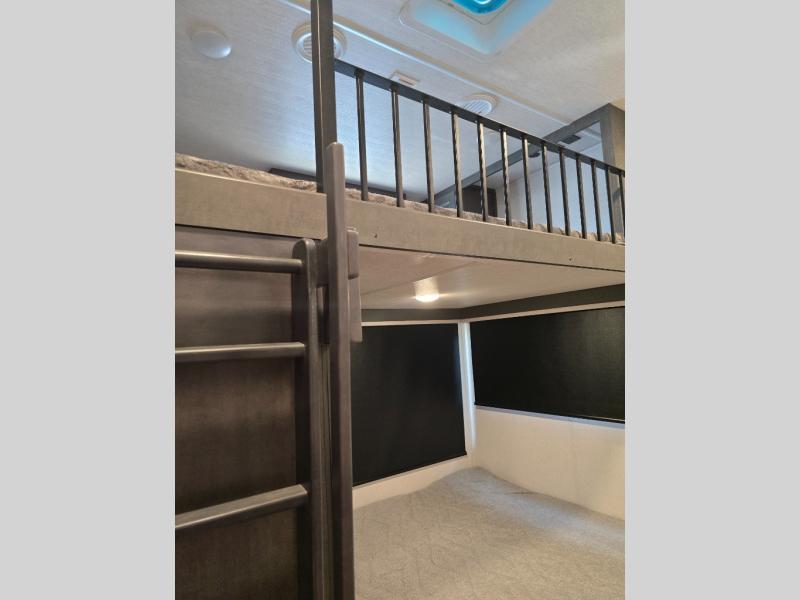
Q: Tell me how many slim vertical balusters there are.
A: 13